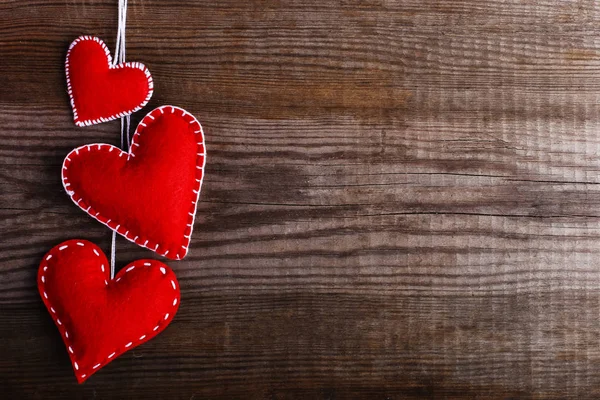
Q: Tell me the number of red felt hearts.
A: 3